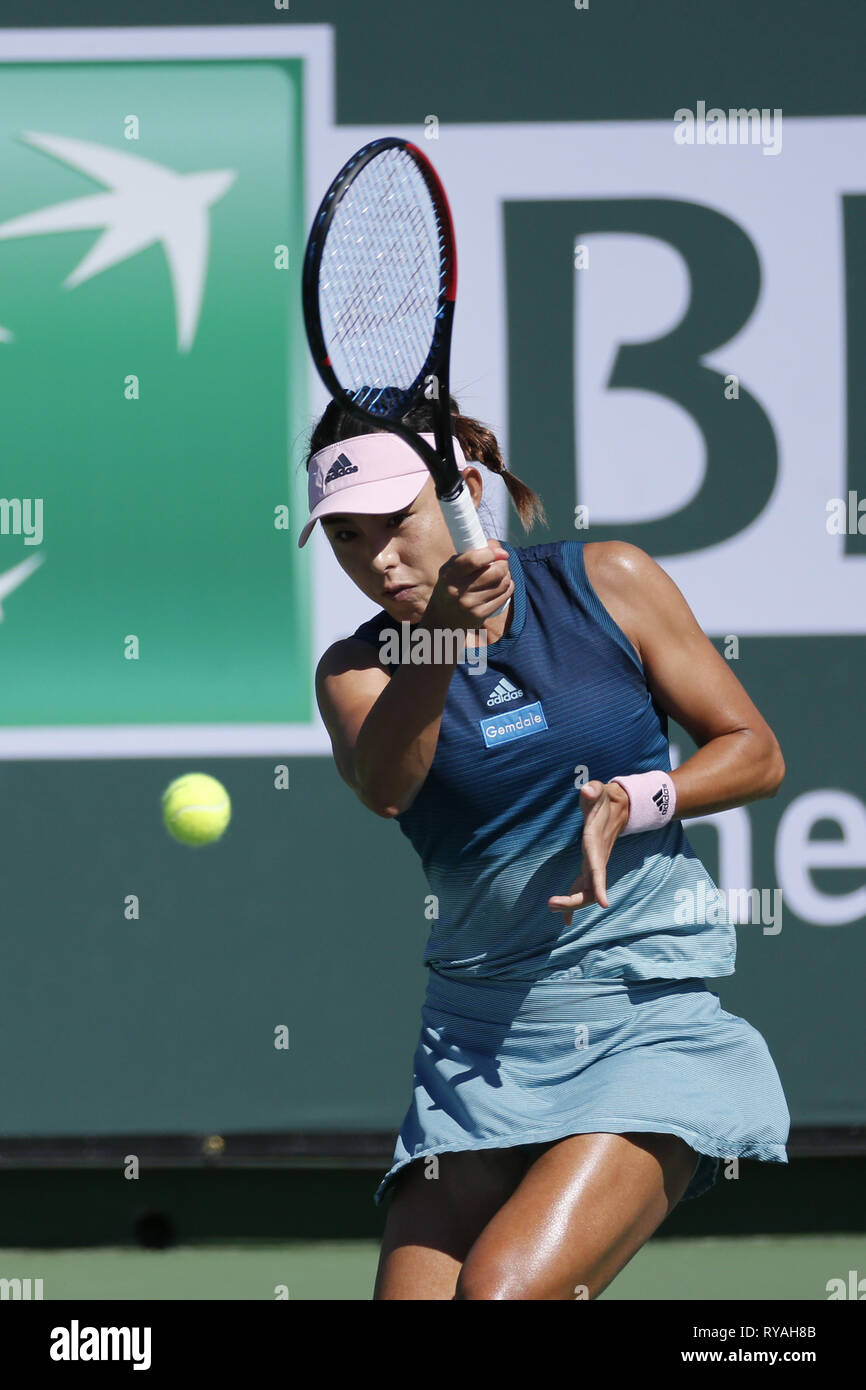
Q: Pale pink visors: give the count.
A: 1